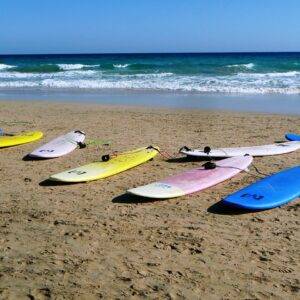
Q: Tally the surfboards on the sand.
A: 7